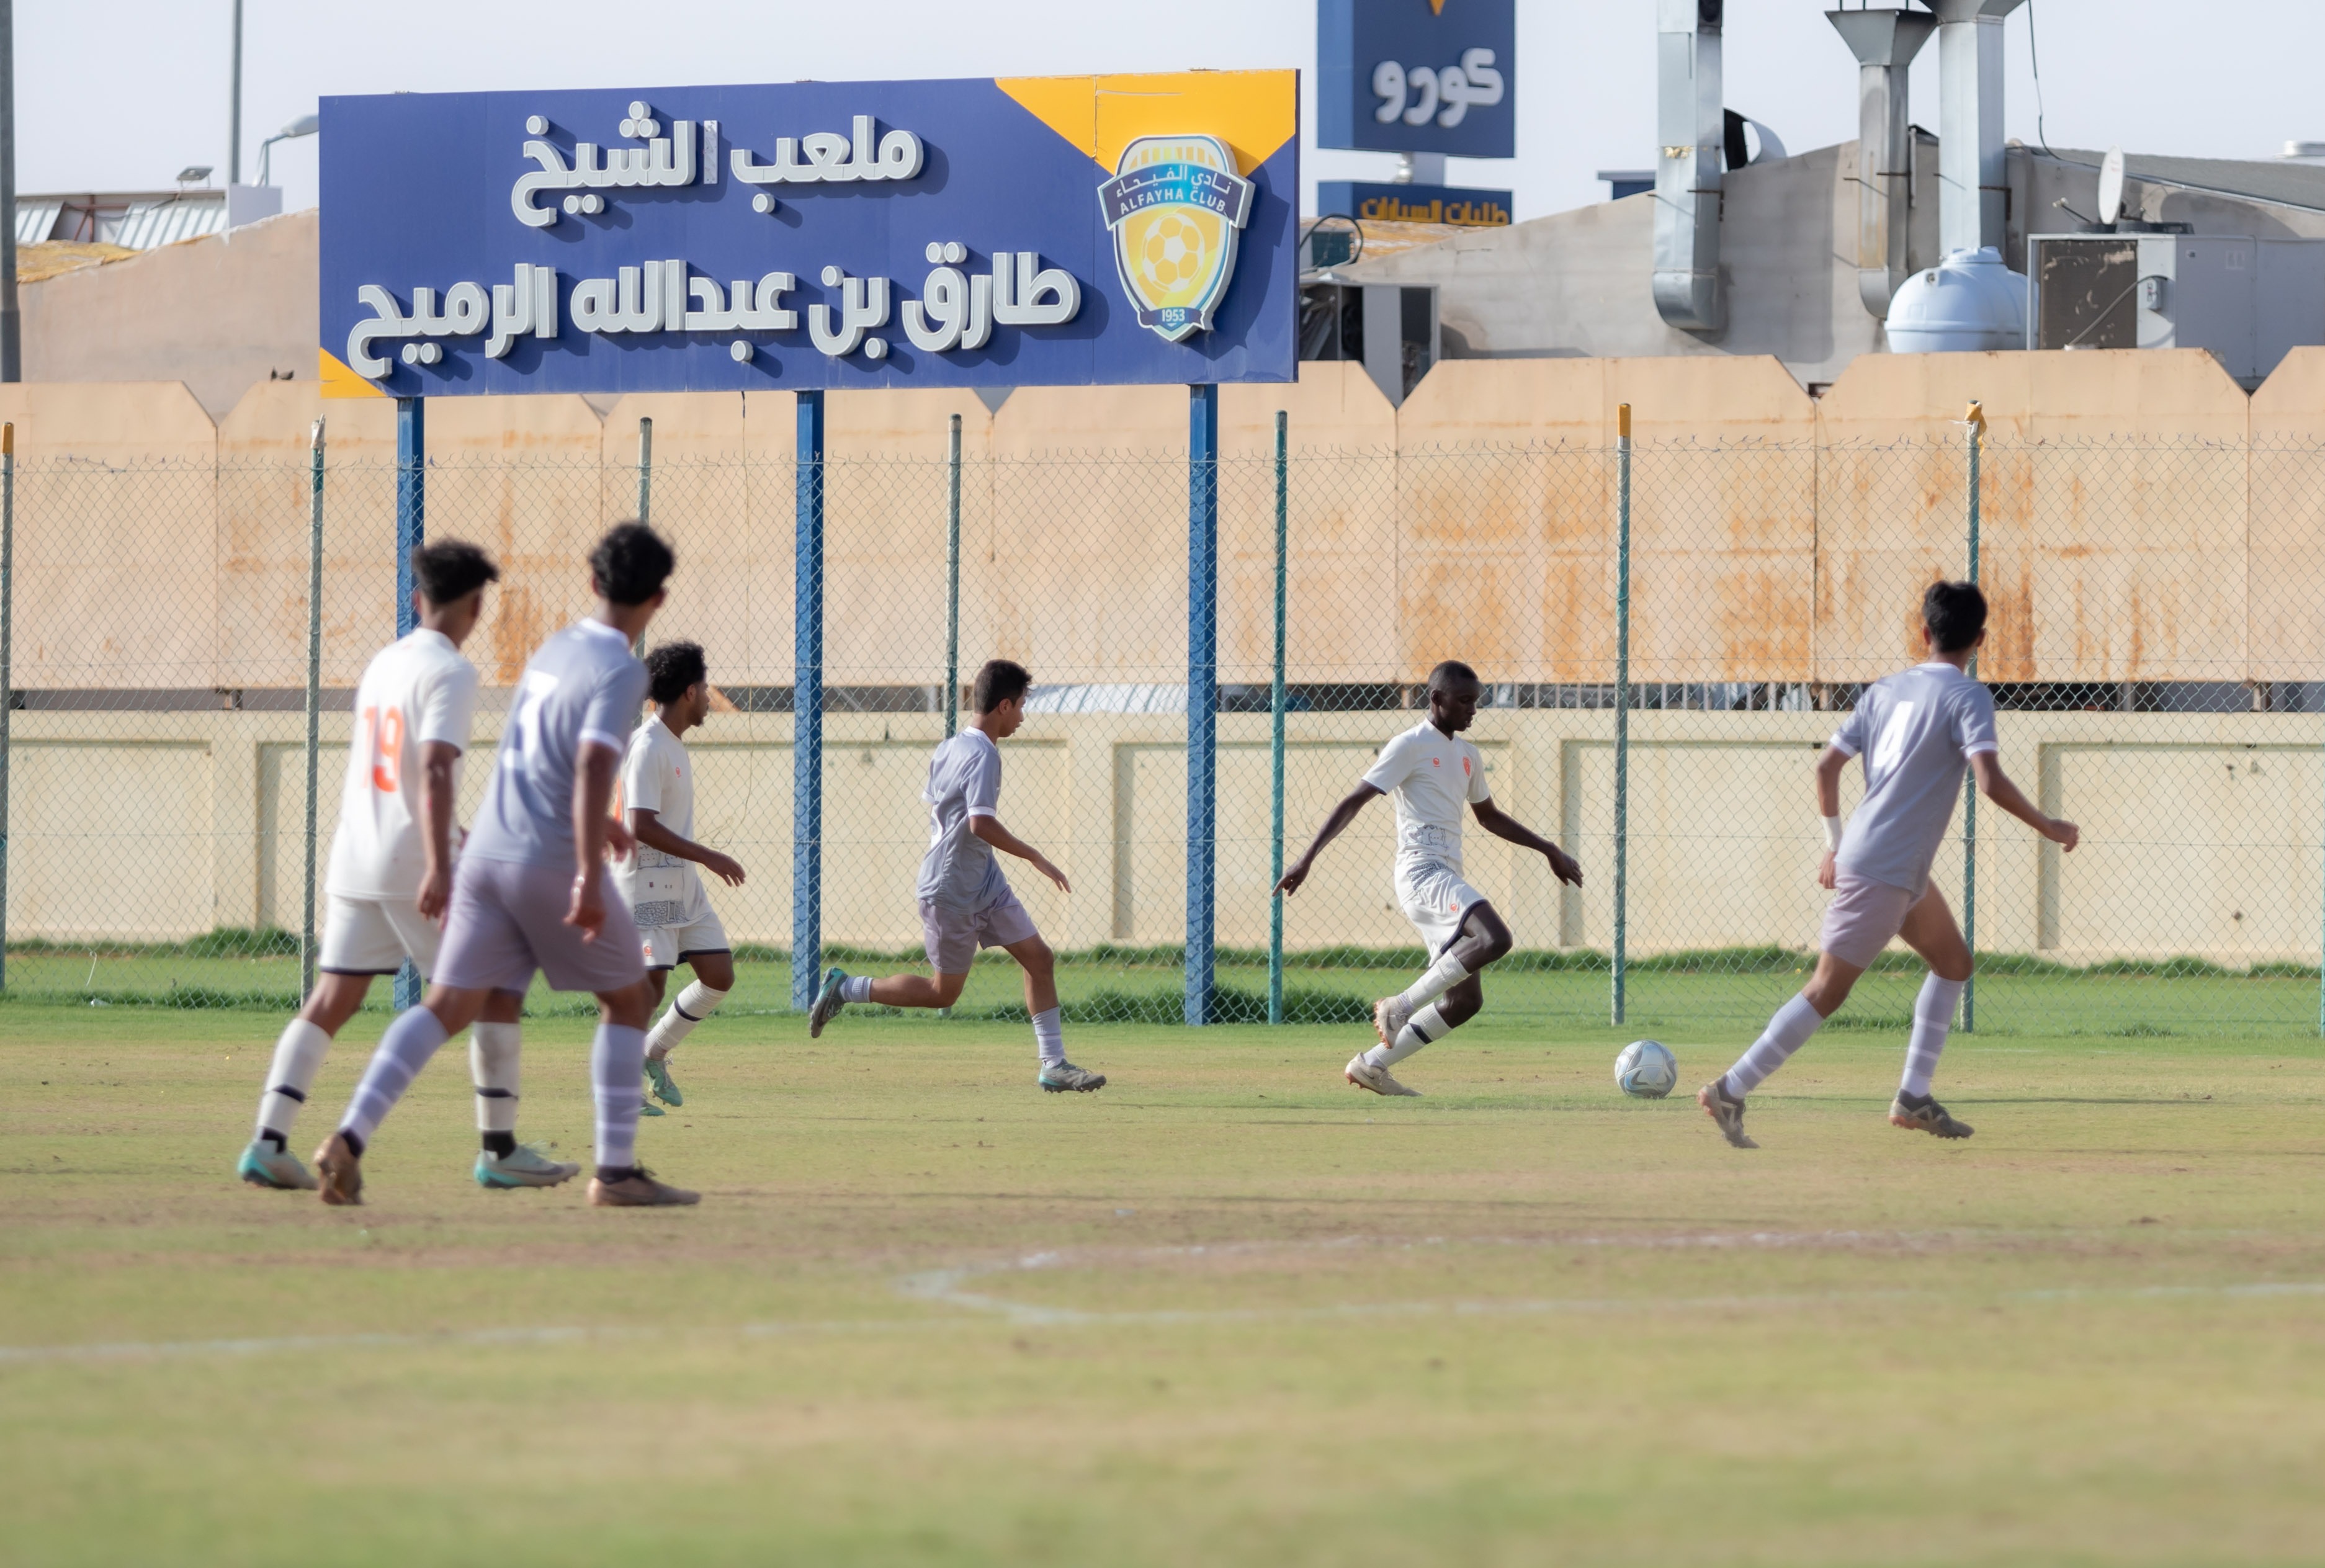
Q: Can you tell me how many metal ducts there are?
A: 3